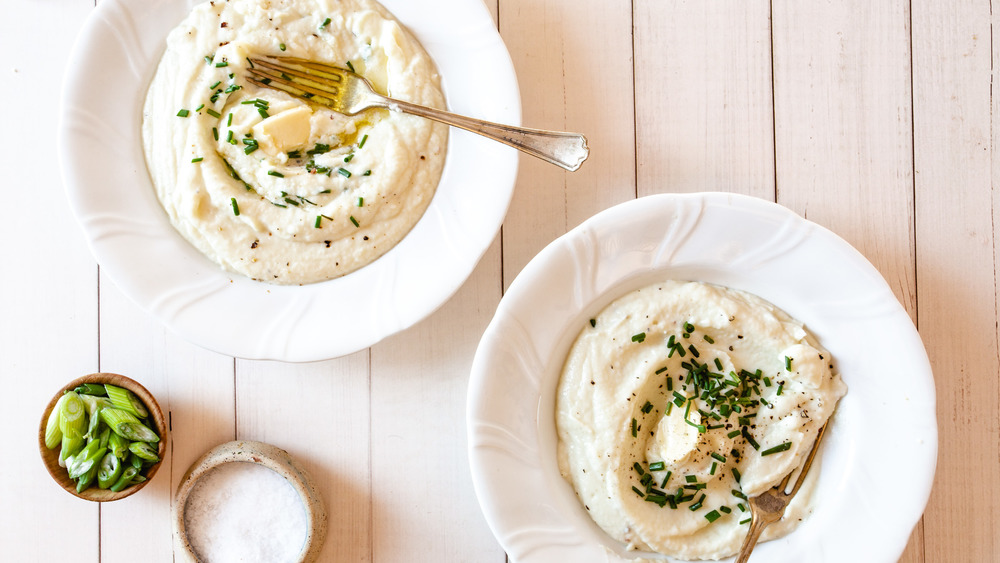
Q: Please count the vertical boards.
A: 8